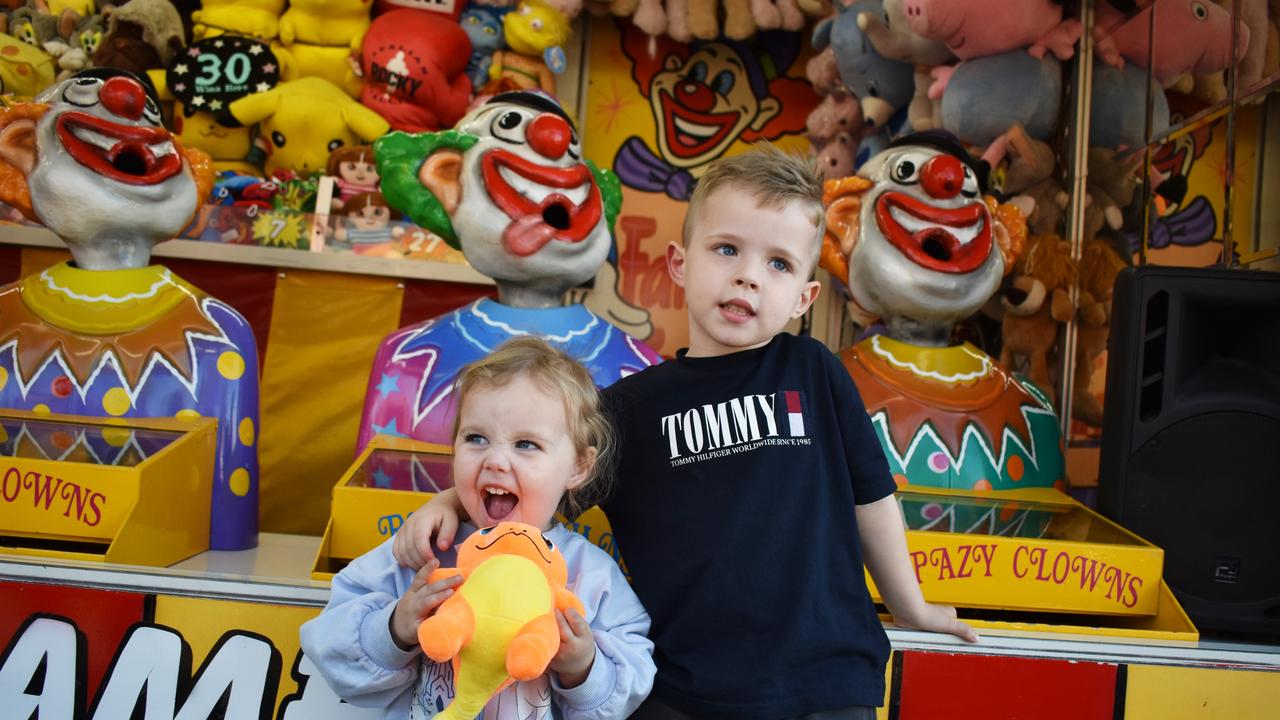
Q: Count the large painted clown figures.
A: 3